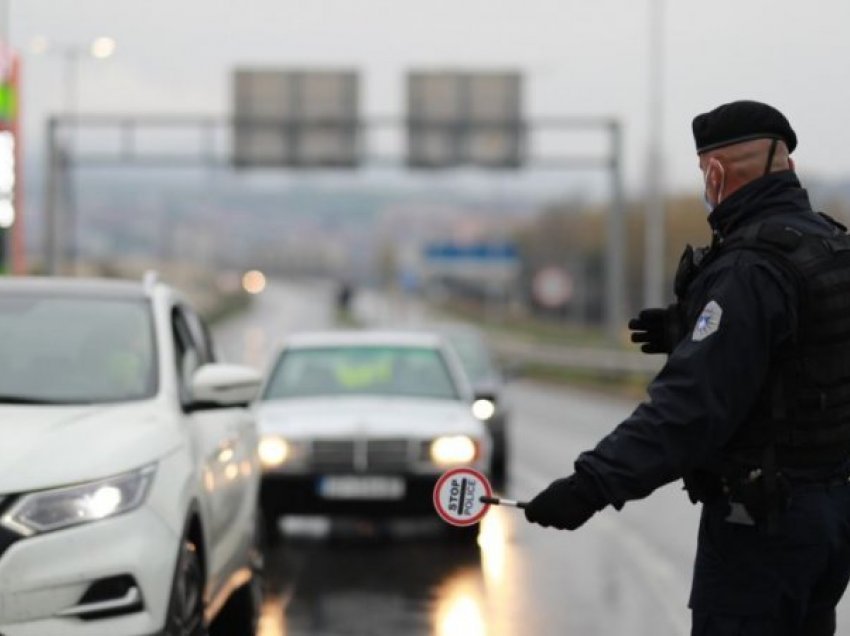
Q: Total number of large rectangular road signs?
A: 2